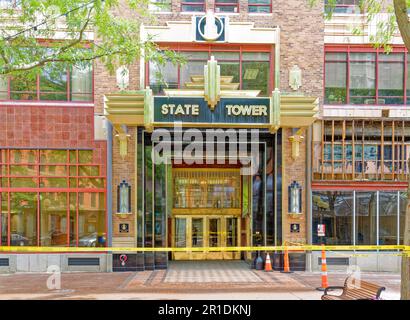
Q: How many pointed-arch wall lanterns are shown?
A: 2